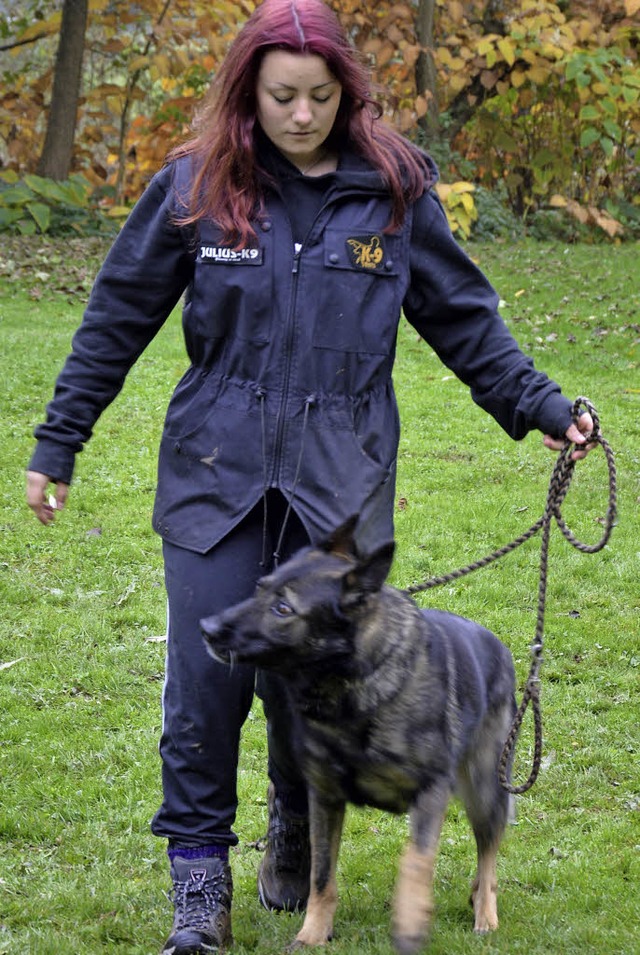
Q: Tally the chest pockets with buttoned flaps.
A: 2